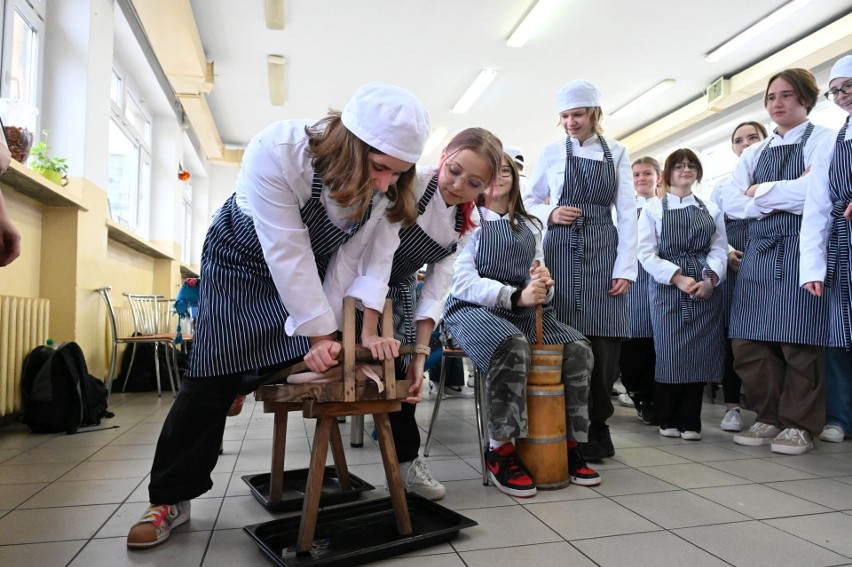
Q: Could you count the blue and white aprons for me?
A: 9